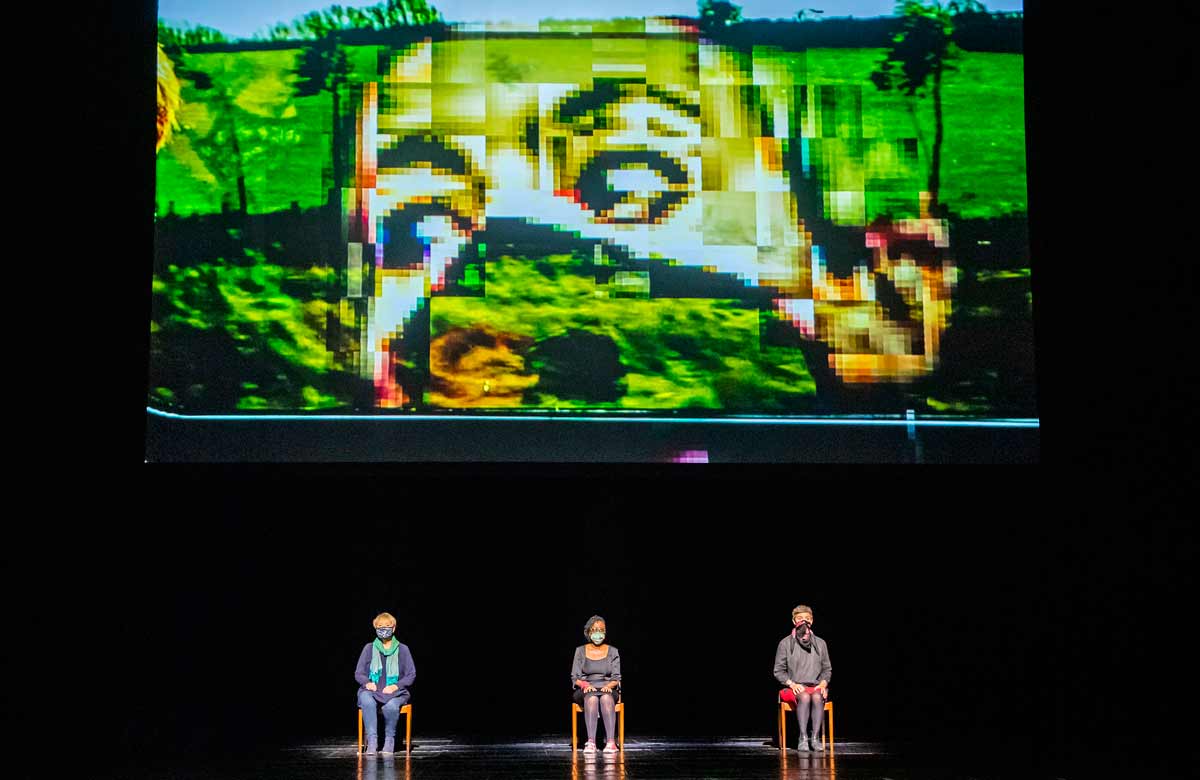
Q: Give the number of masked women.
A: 3